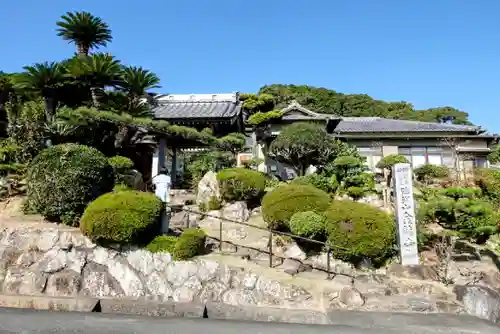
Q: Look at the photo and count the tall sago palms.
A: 4